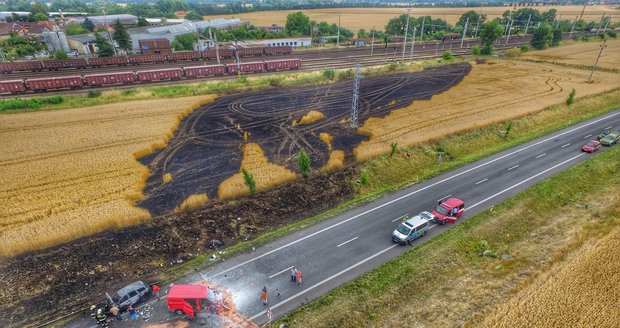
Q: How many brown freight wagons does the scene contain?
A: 15